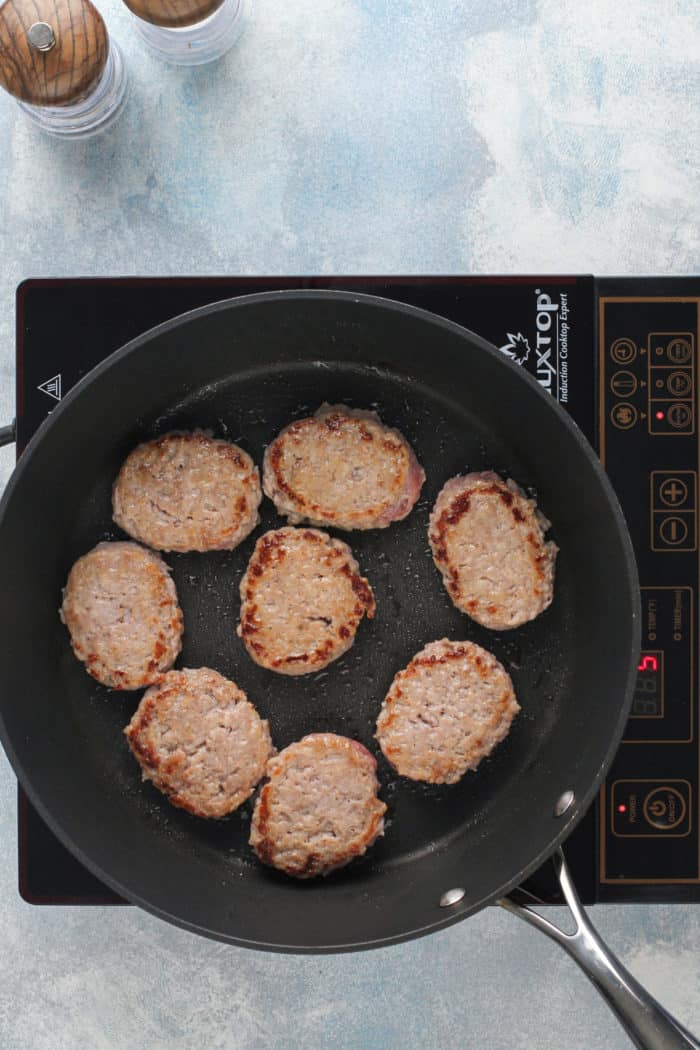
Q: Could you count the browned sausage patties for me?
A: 8